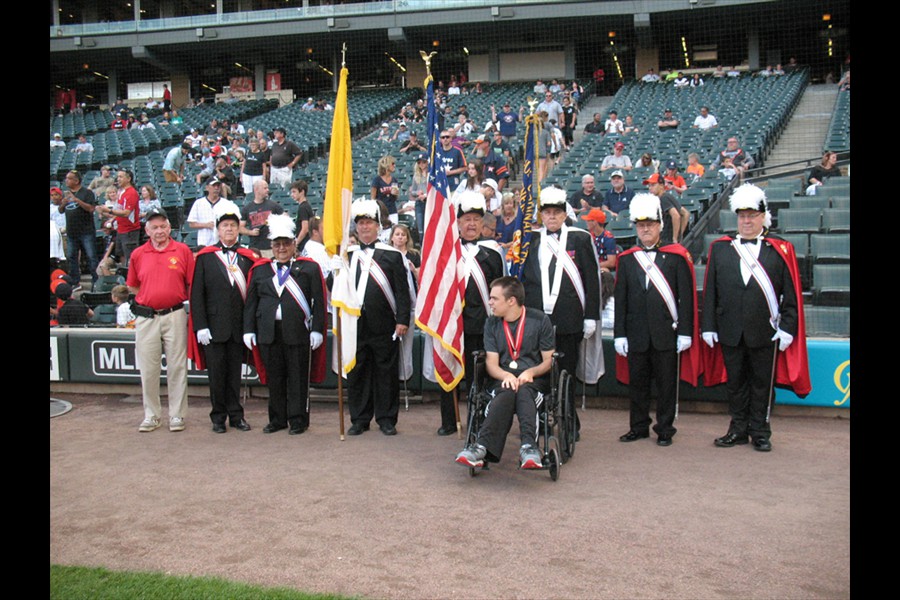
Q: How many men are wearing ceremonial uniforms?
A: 7